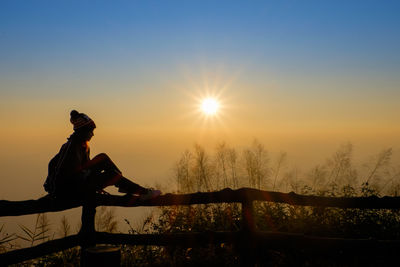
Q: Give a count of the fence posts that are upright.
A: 2